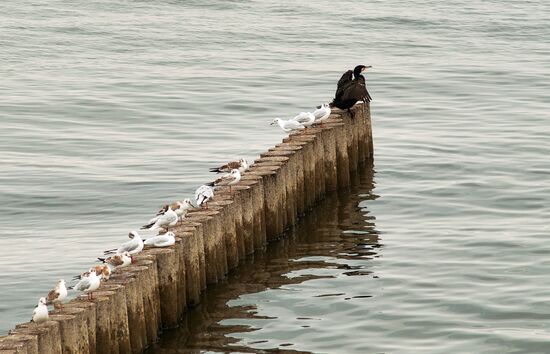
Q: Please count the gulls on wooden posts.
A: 15